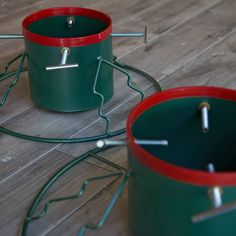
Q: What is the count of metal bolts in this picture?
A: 7